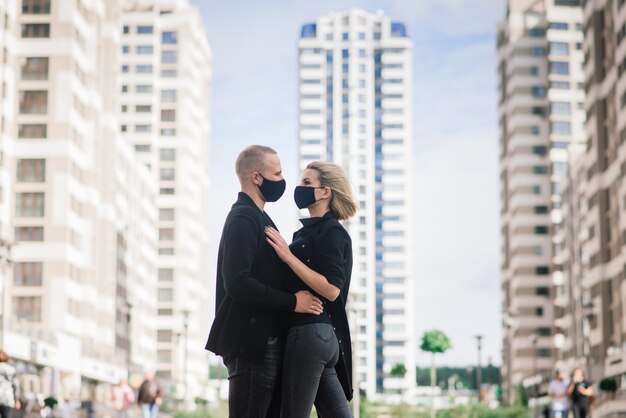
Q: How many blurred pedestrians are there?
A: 5